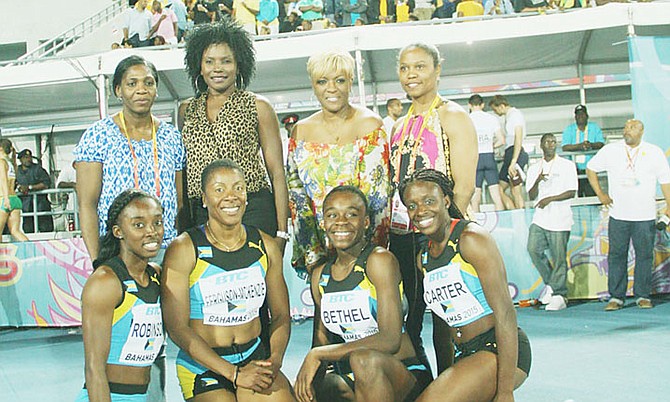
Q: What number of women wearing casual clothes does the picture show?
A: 4